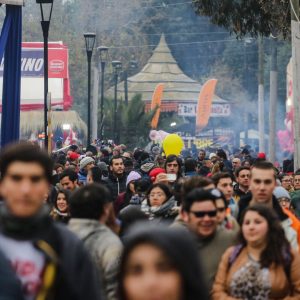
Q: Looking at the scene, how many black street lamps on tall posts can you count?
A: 5